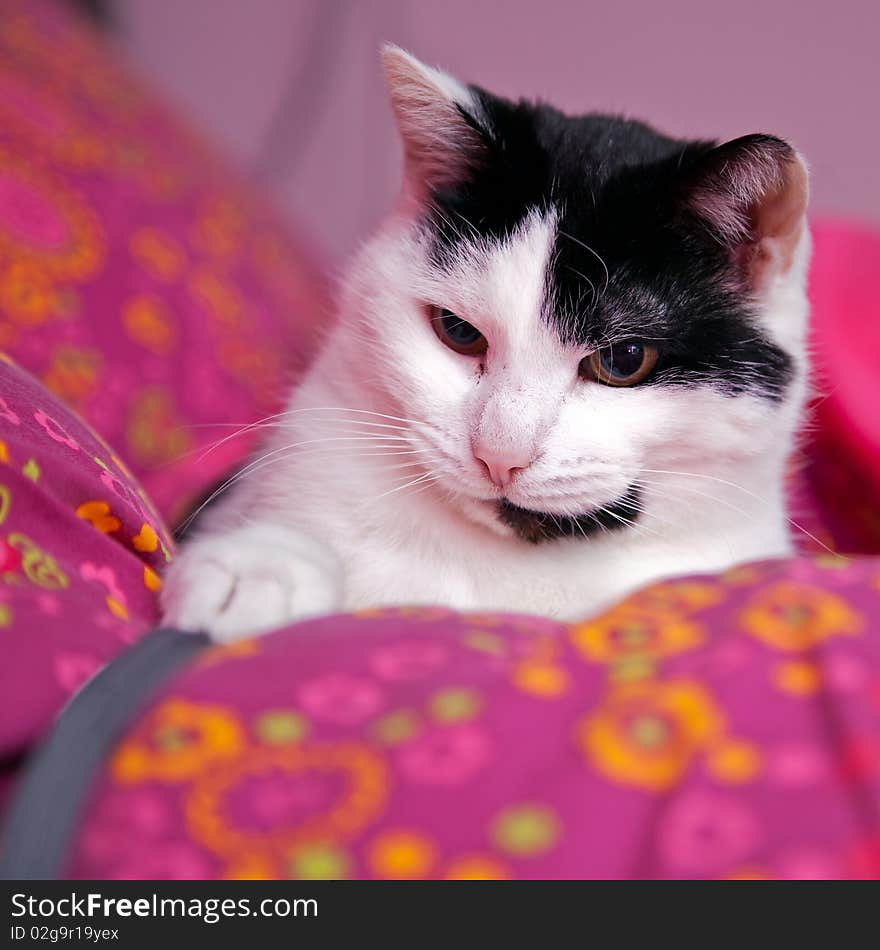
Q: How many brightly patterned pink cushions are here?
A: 3